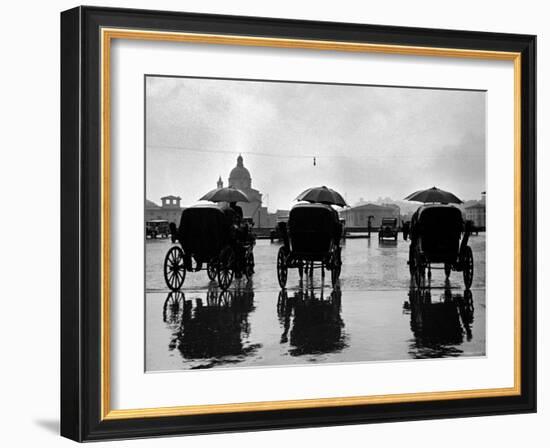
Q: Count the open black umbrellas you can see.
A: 3